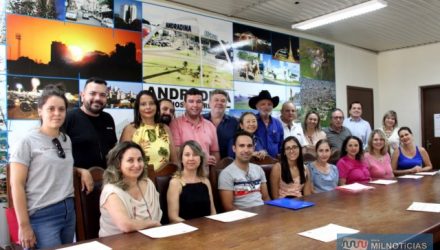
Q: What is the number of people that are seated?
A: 8